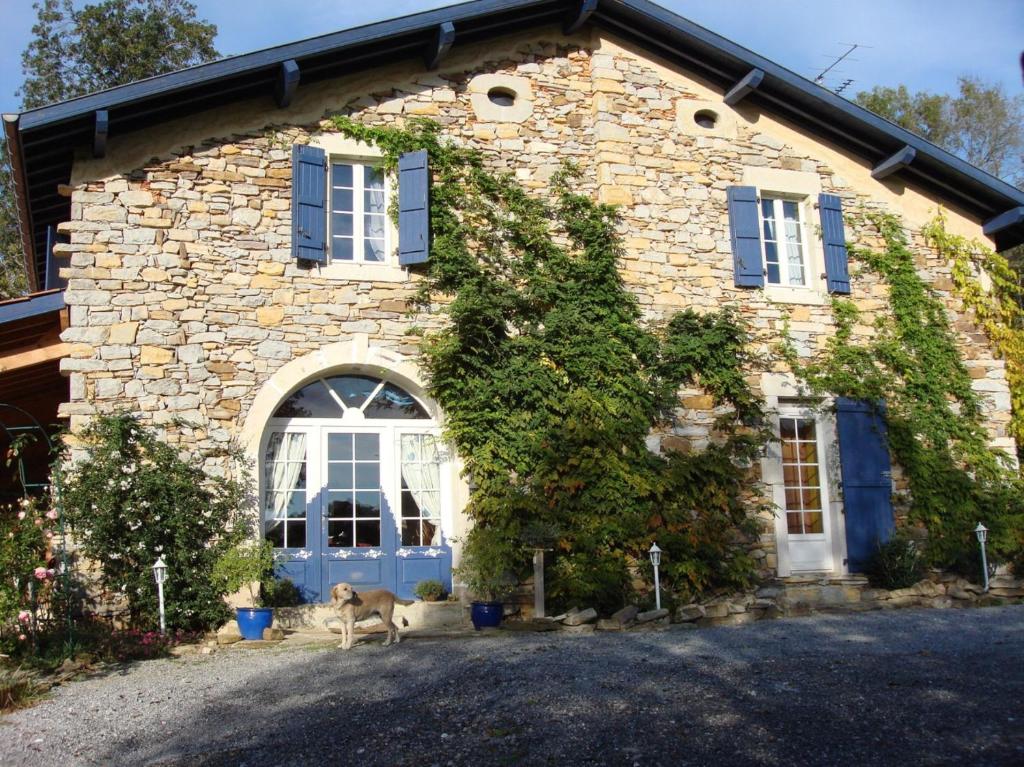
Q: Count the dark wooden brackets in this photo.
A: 7